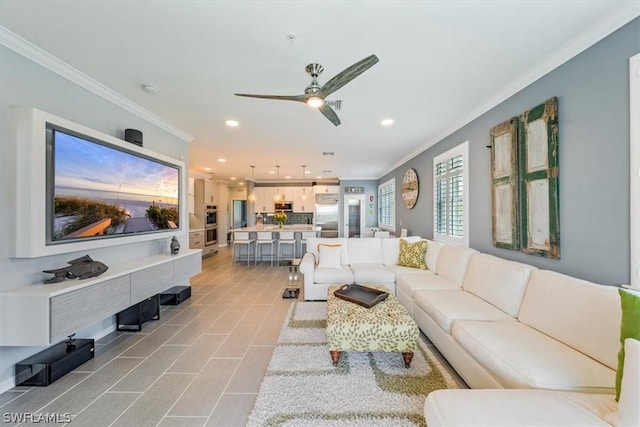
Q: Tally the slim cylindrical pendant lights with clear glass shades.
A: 3